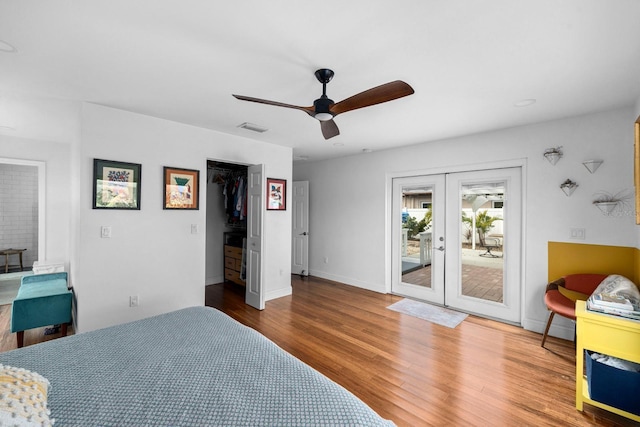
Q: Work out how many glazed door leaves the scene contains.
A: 2